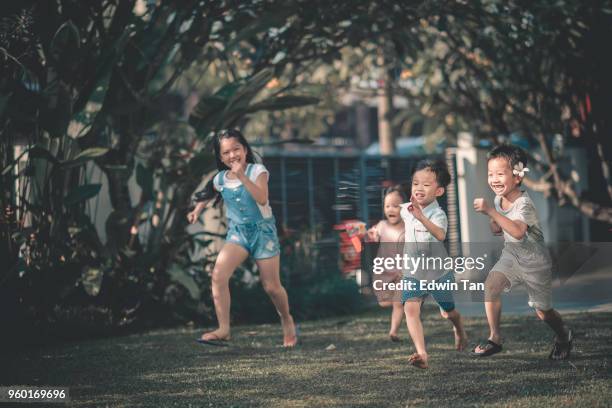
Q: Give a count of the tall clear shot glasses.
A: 0